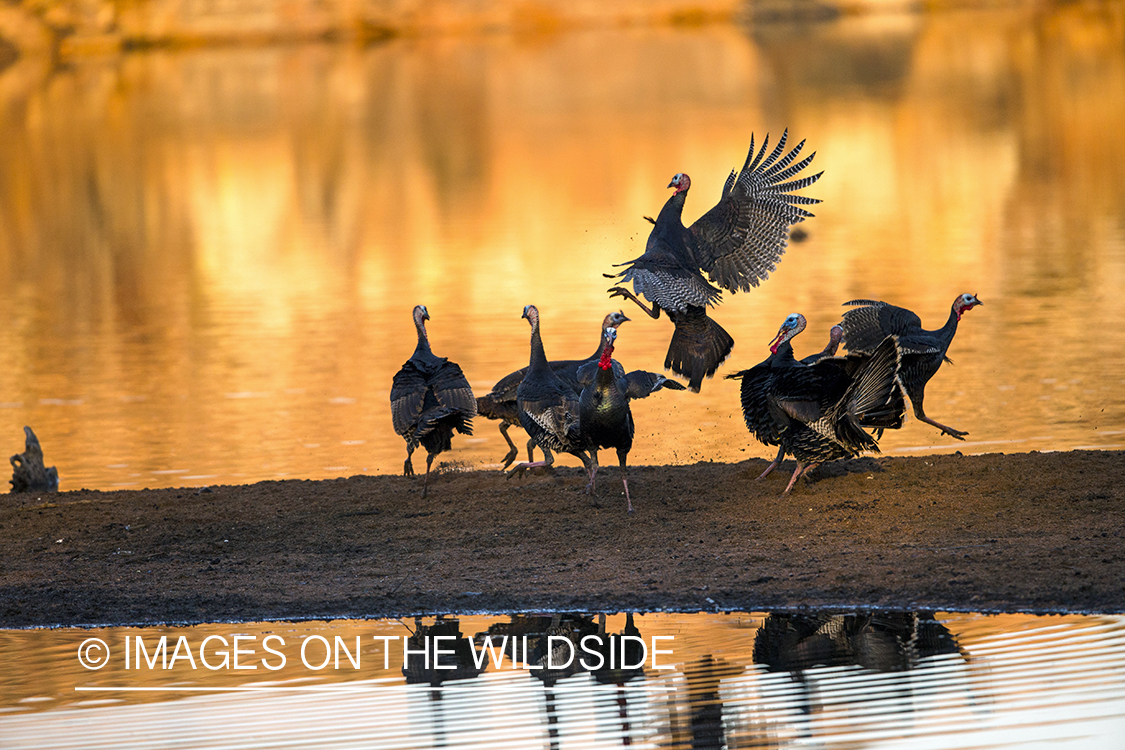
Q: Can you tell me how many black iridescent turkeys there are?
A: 8